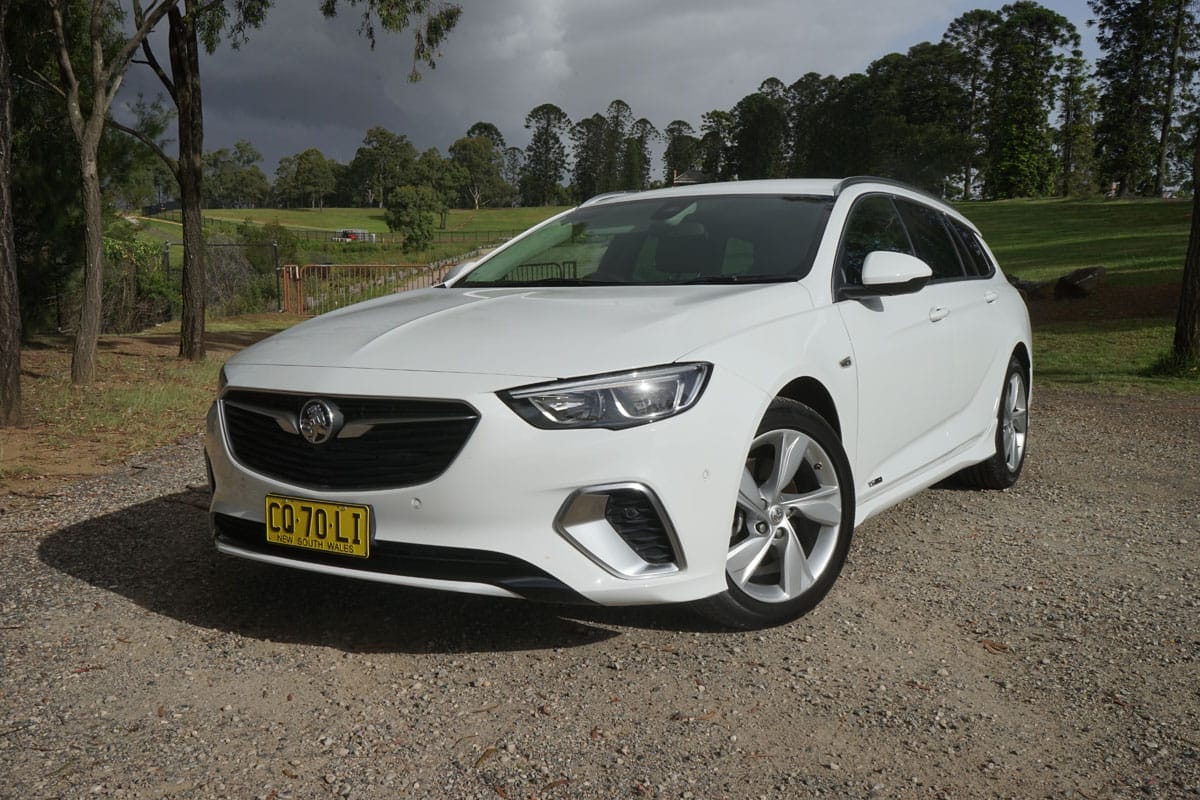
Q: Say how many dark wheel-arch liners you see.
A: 2